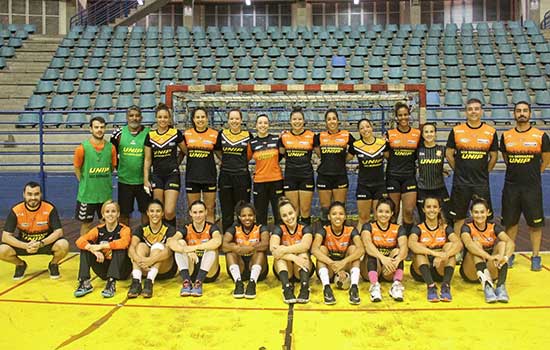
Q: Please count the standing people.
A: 13